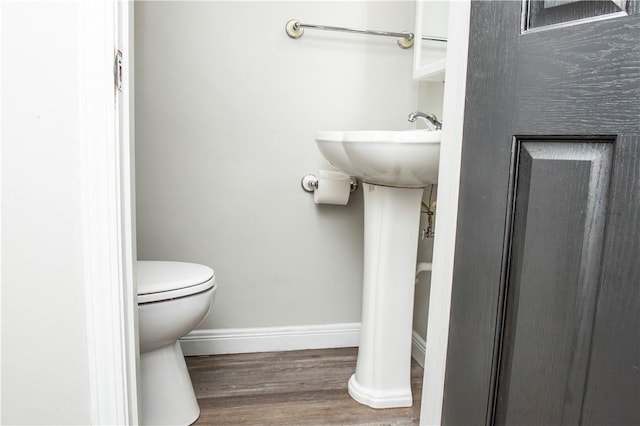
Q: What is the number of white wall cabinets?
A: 1